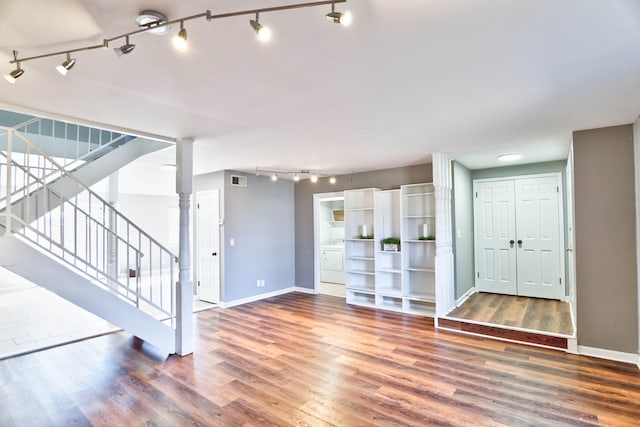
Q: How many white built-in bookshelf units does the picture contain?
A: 3